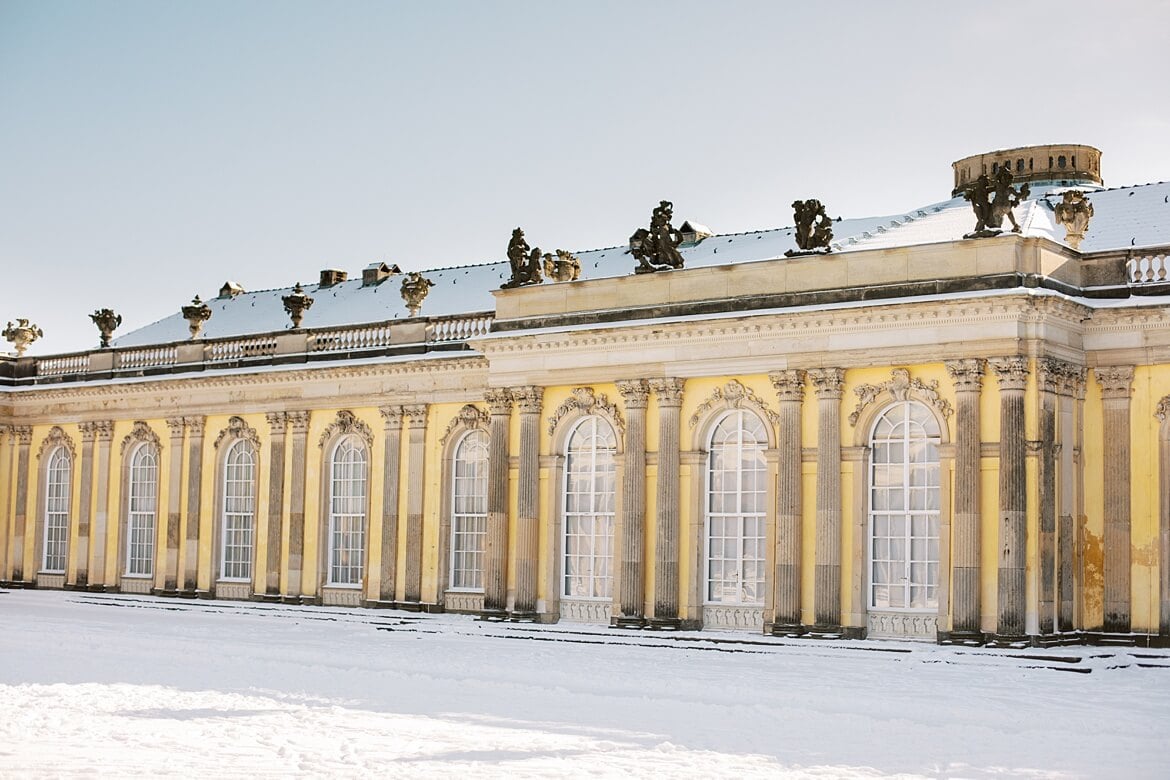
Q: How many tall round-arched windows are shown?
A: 8